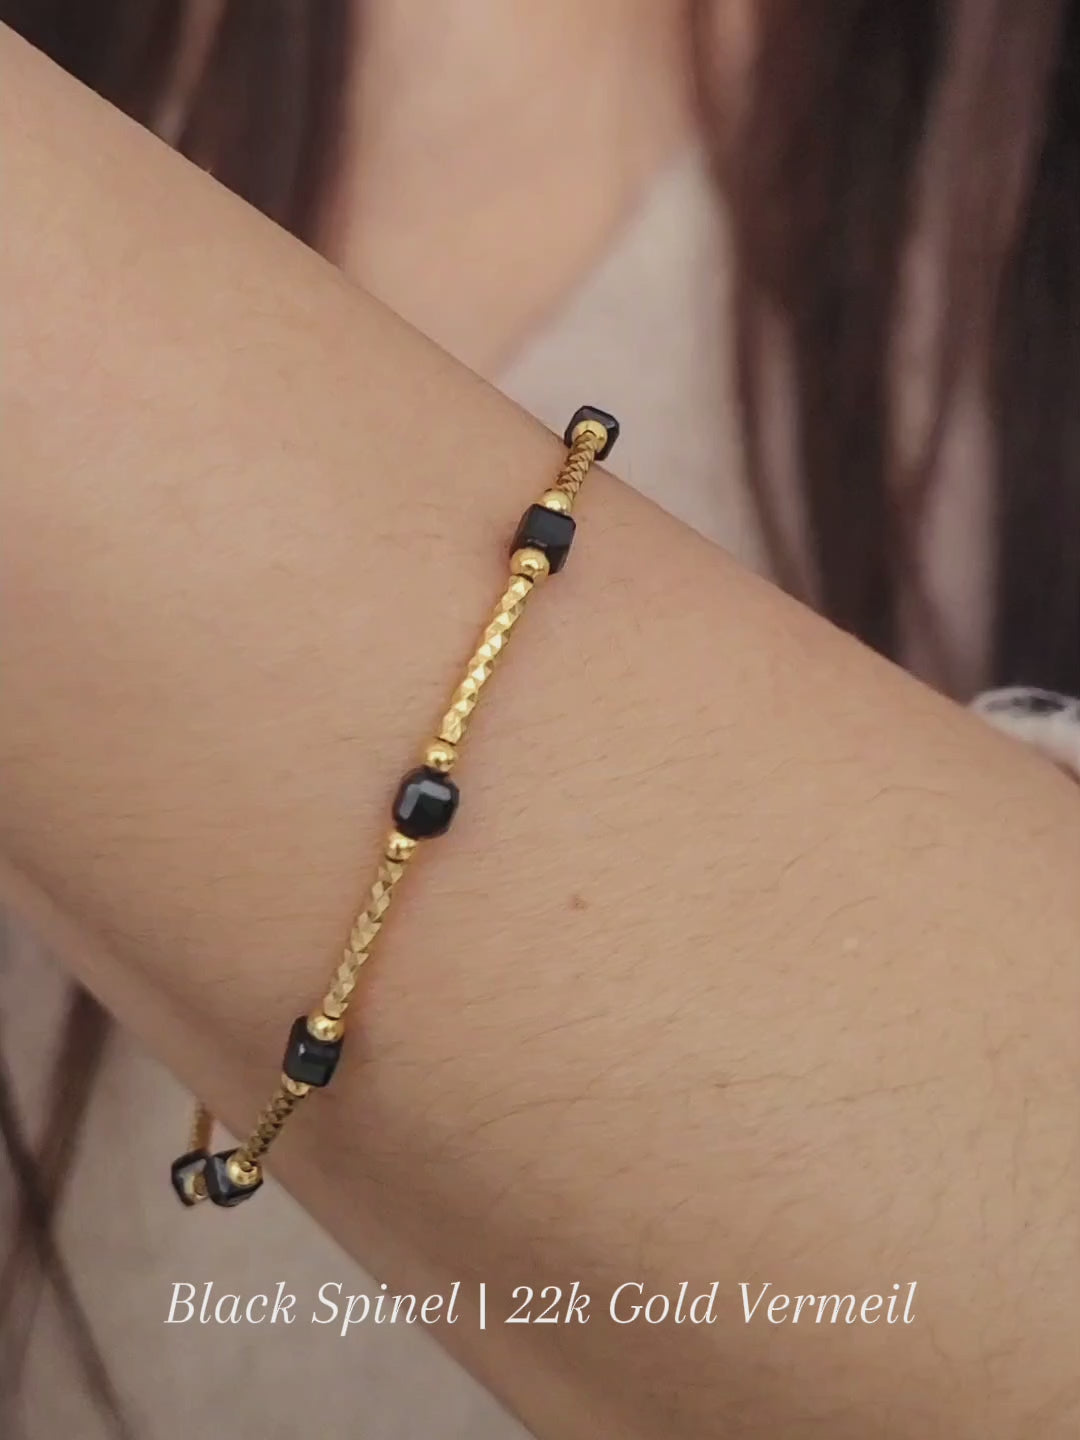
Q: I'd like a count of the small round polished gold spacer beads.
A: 9